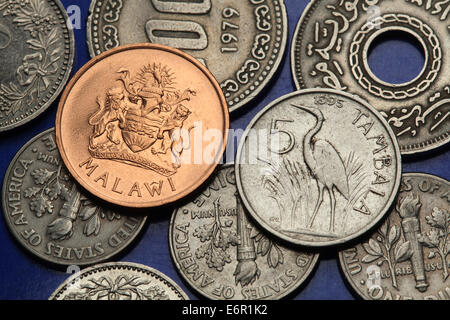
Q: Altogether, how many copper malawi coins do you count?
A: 1